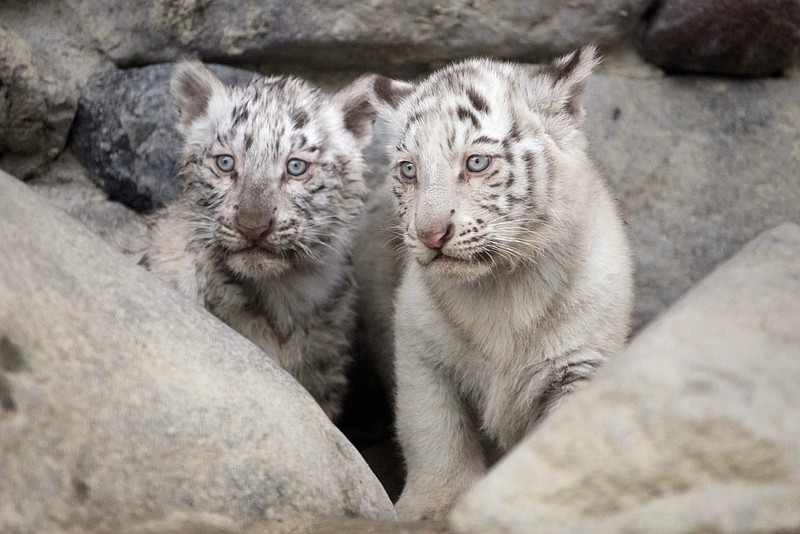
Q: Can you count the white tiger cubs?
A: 2